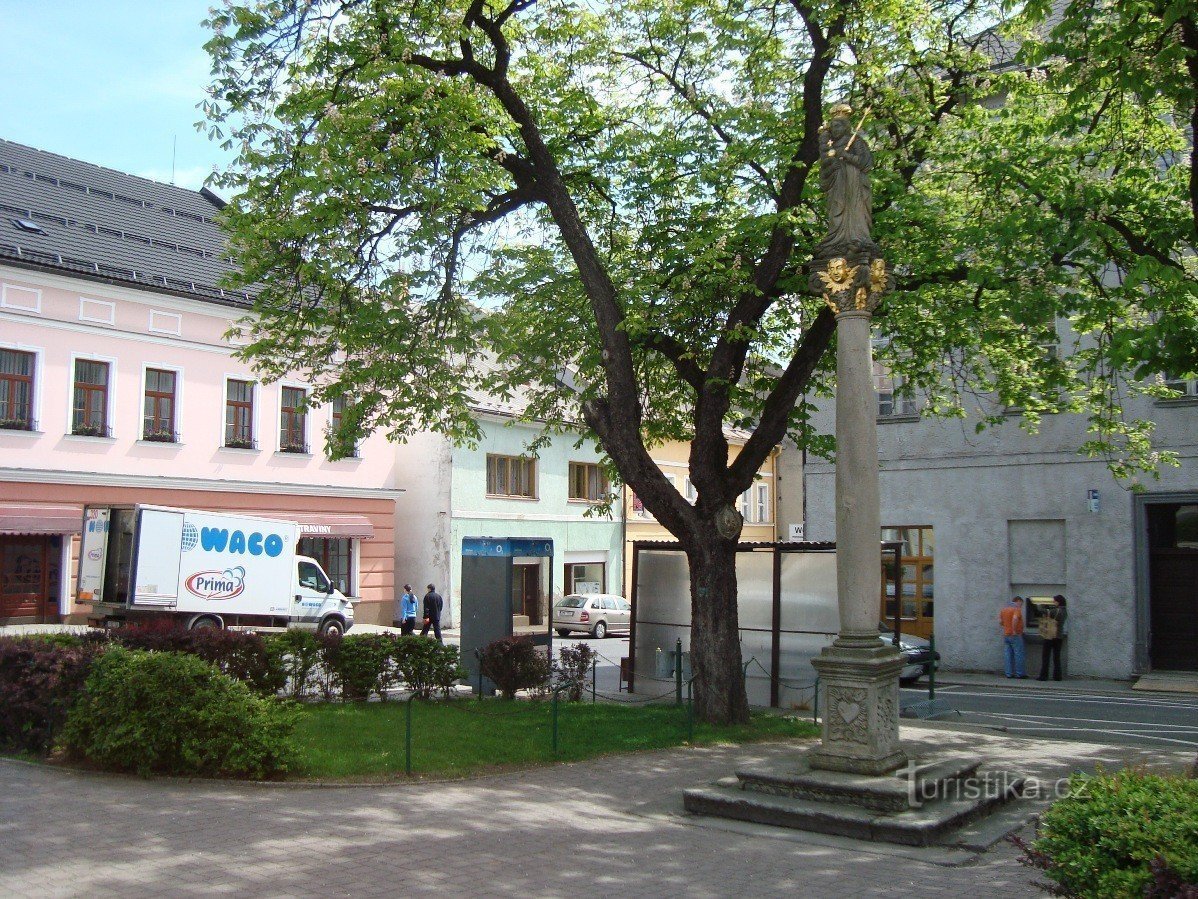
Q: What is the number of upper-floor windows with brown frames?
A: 8